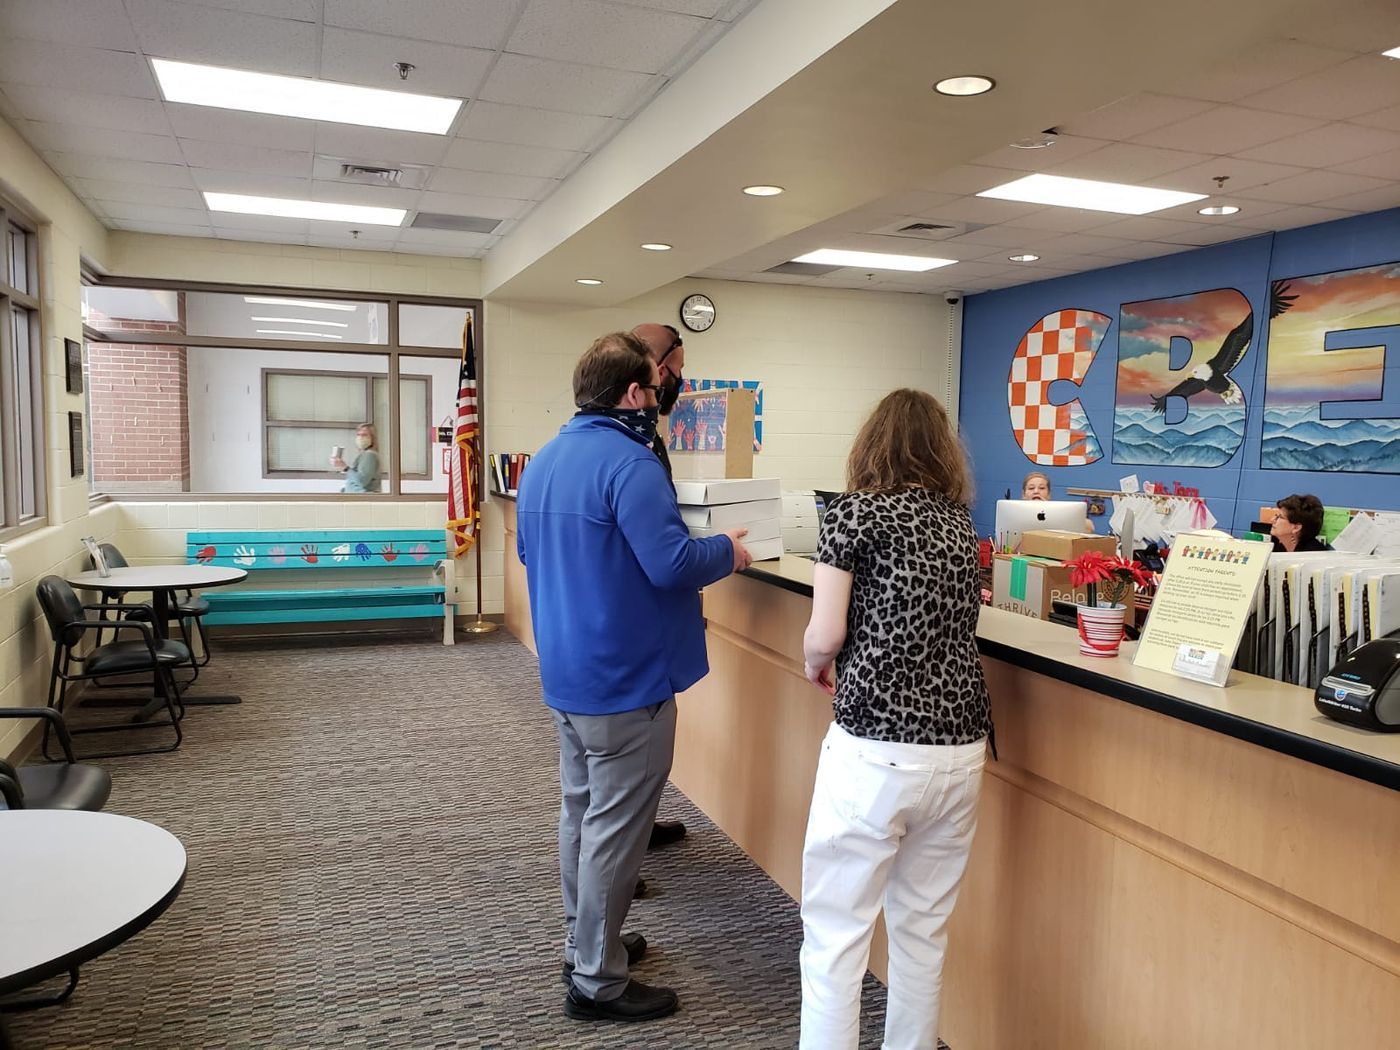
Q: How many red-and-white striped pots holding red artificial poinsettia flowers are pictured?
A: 1